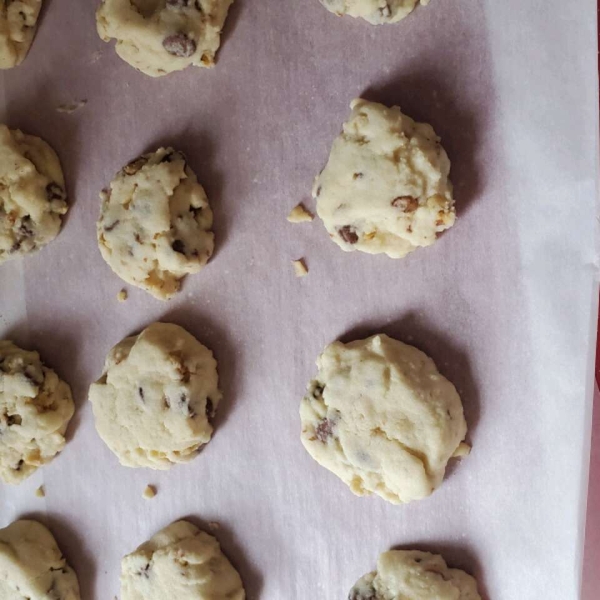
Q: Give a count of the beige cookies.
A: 12